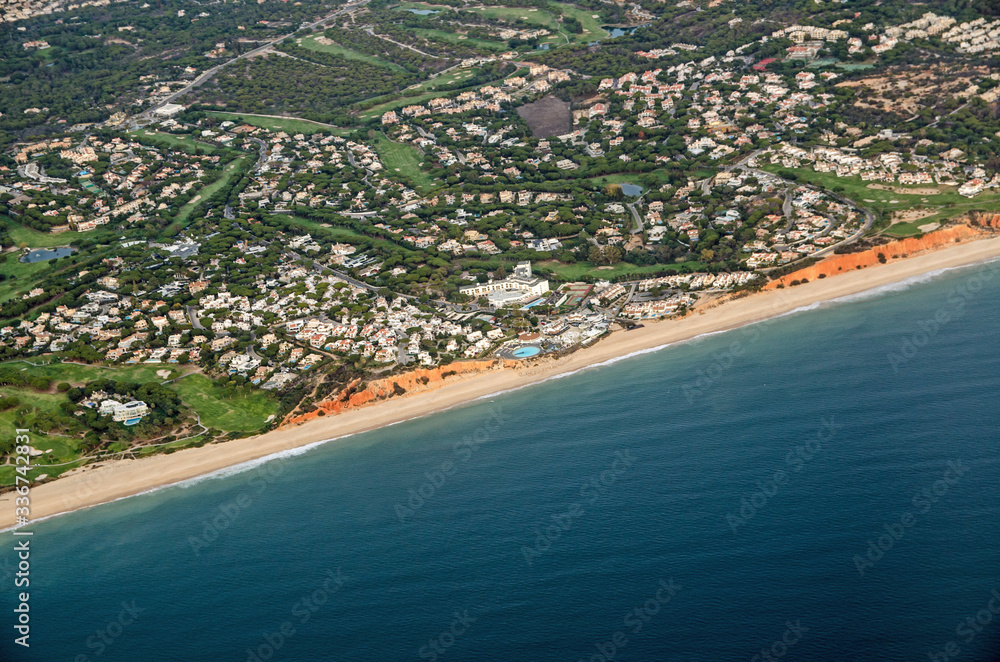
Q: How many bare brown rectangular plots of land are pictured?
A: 1